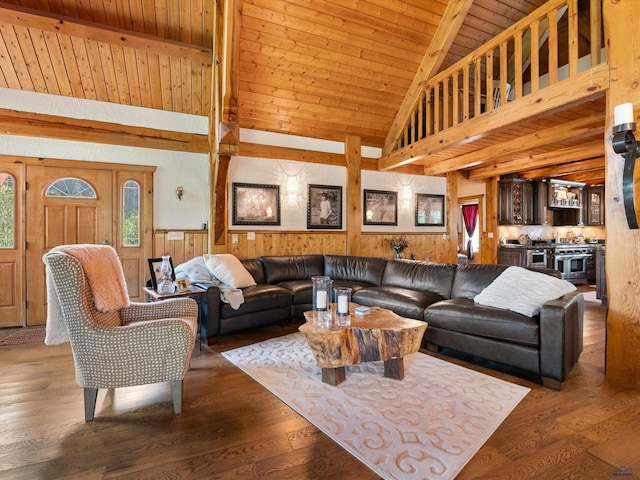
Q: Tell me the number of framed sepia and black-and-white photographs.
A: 4